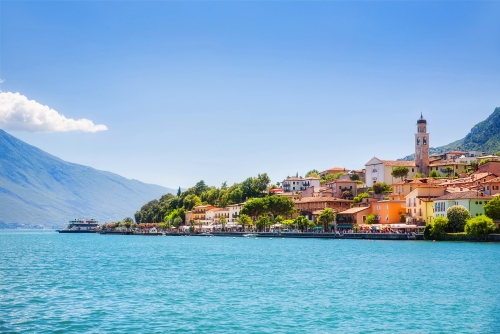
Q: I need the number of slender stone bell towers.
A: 1